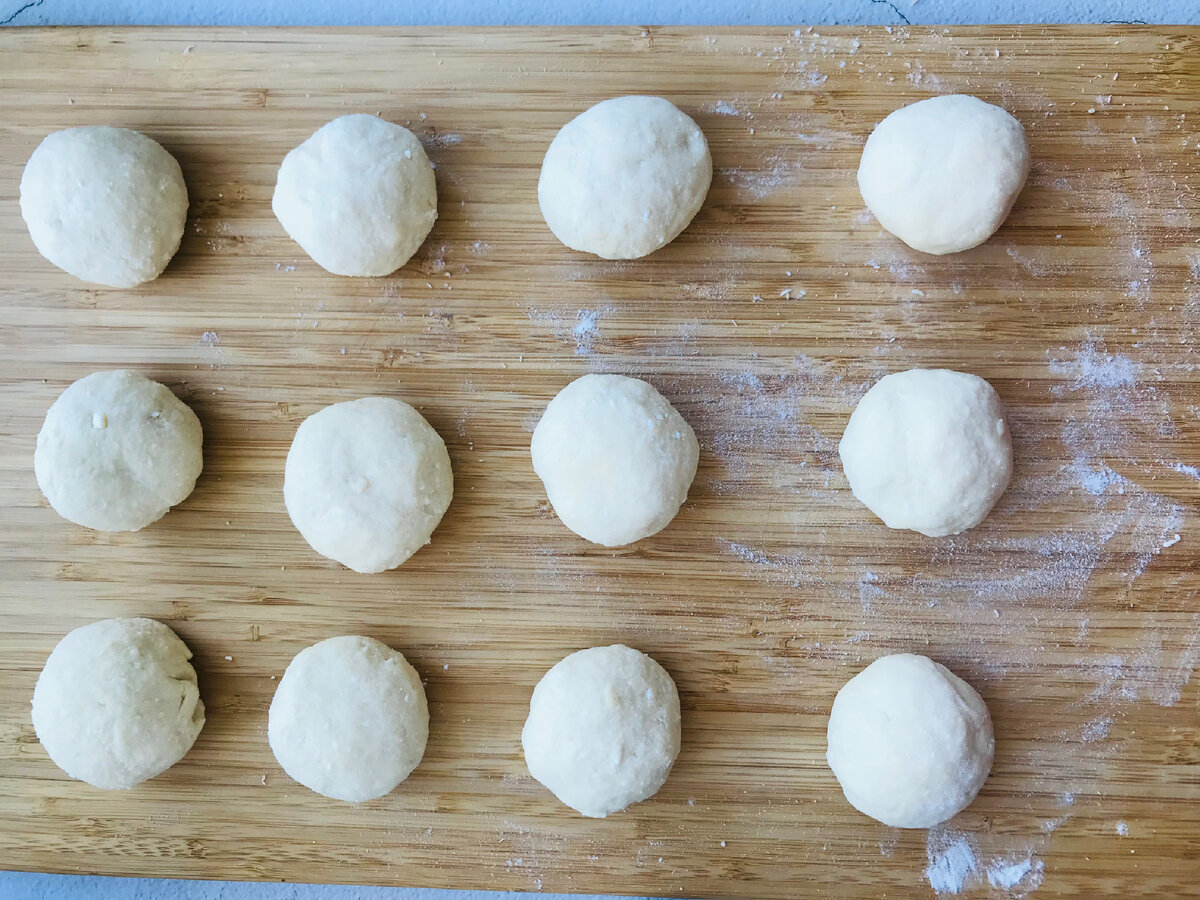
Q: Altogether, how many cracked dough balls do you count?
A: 1